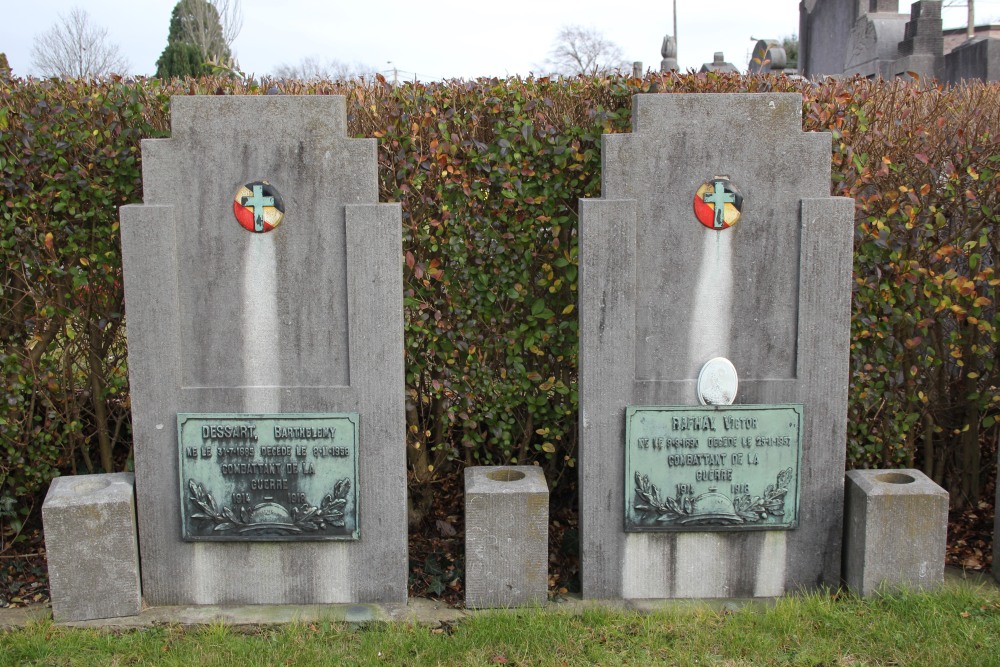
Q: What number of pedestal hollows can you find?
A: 3